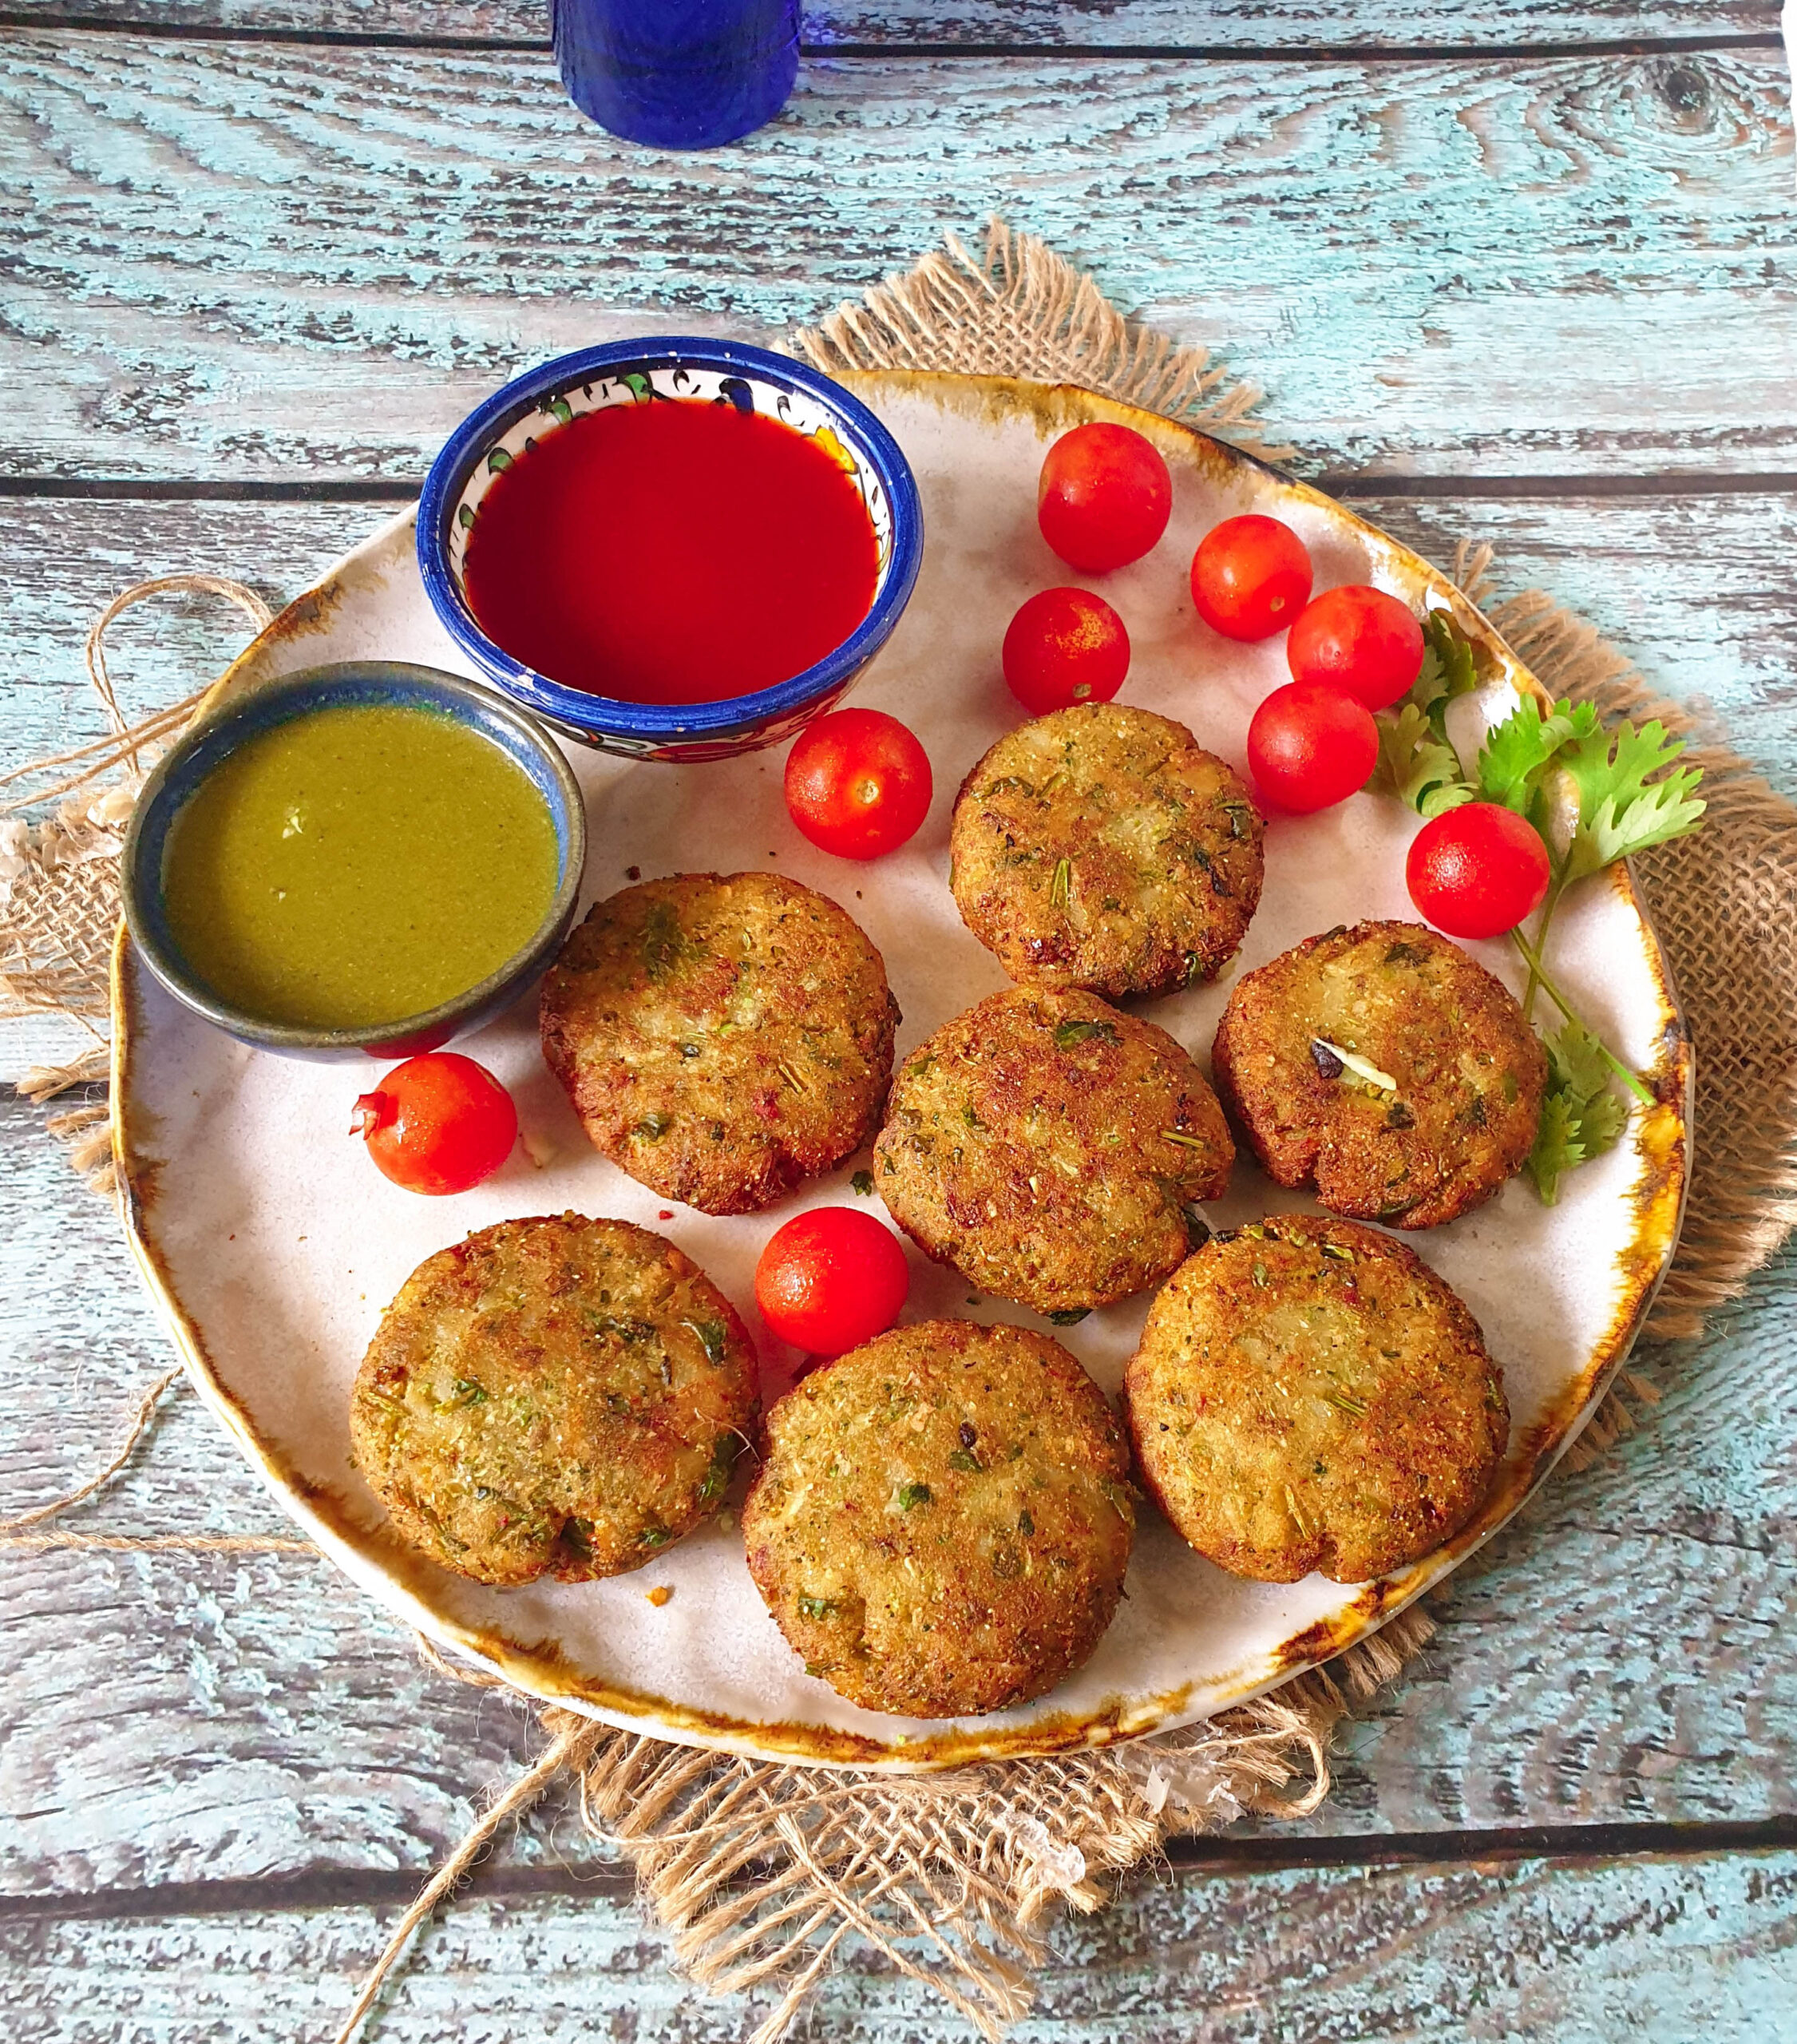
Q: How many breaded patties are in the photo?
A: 7